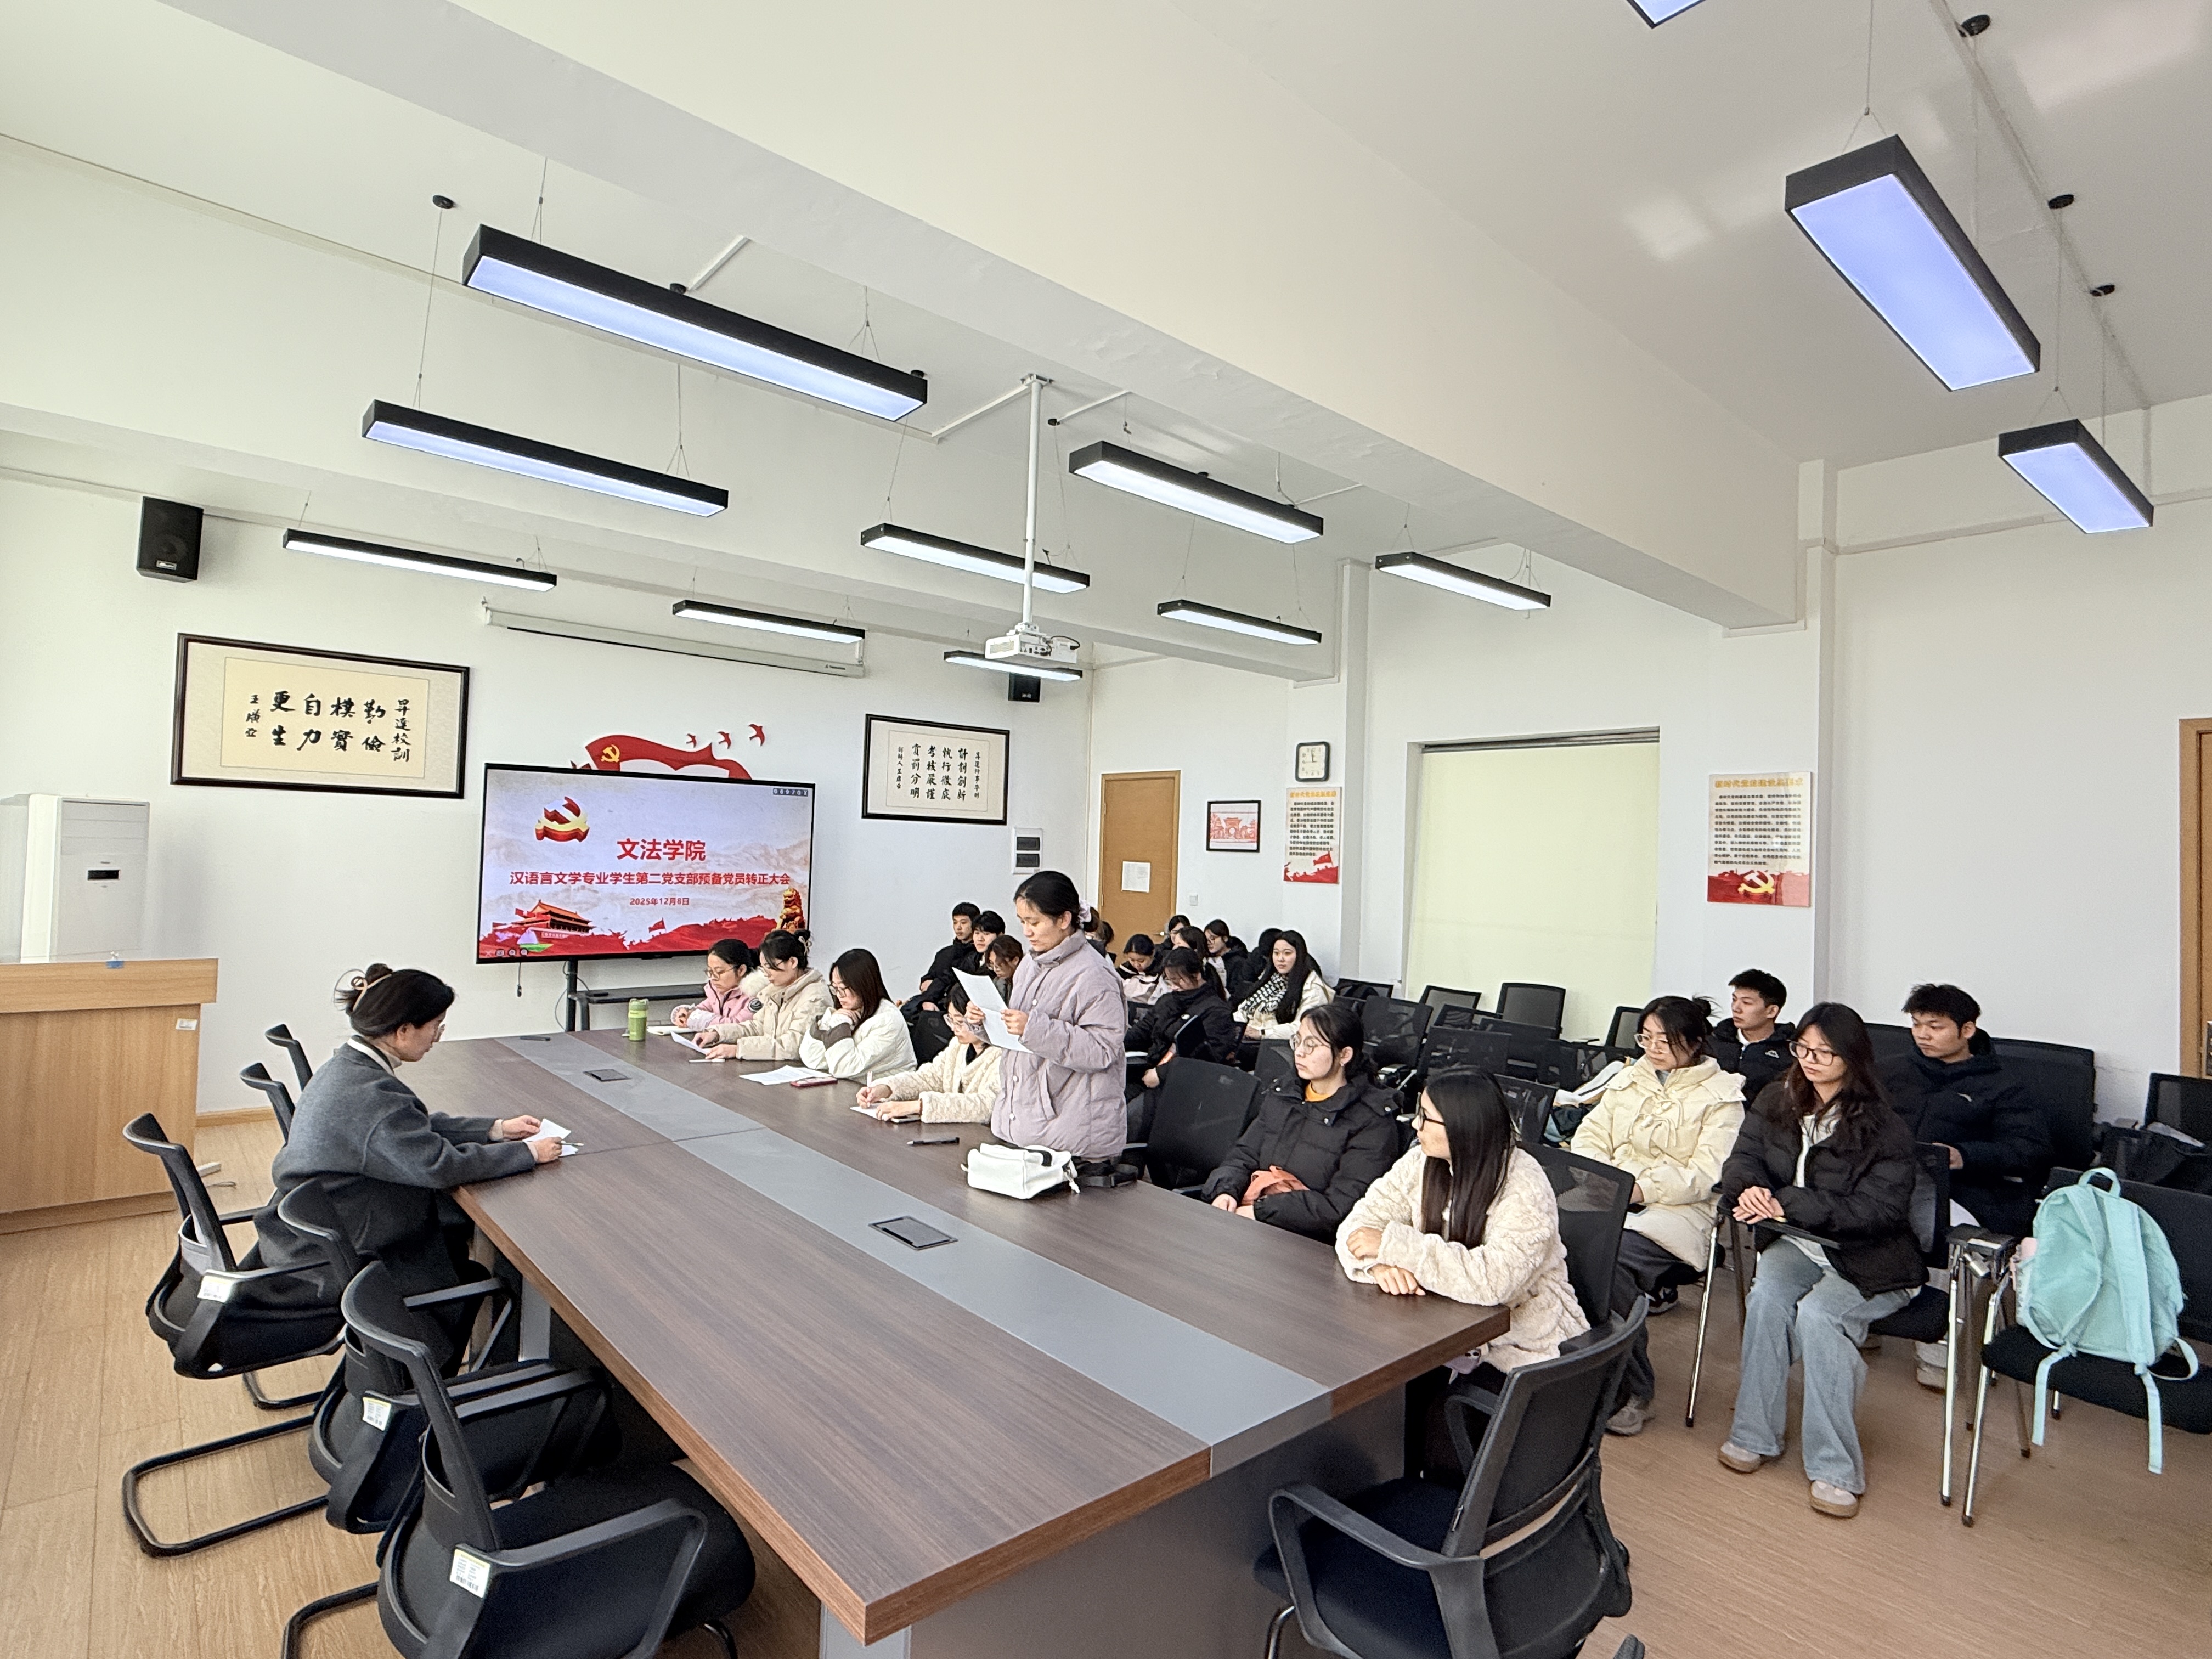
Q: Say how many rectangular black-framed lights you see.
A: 12